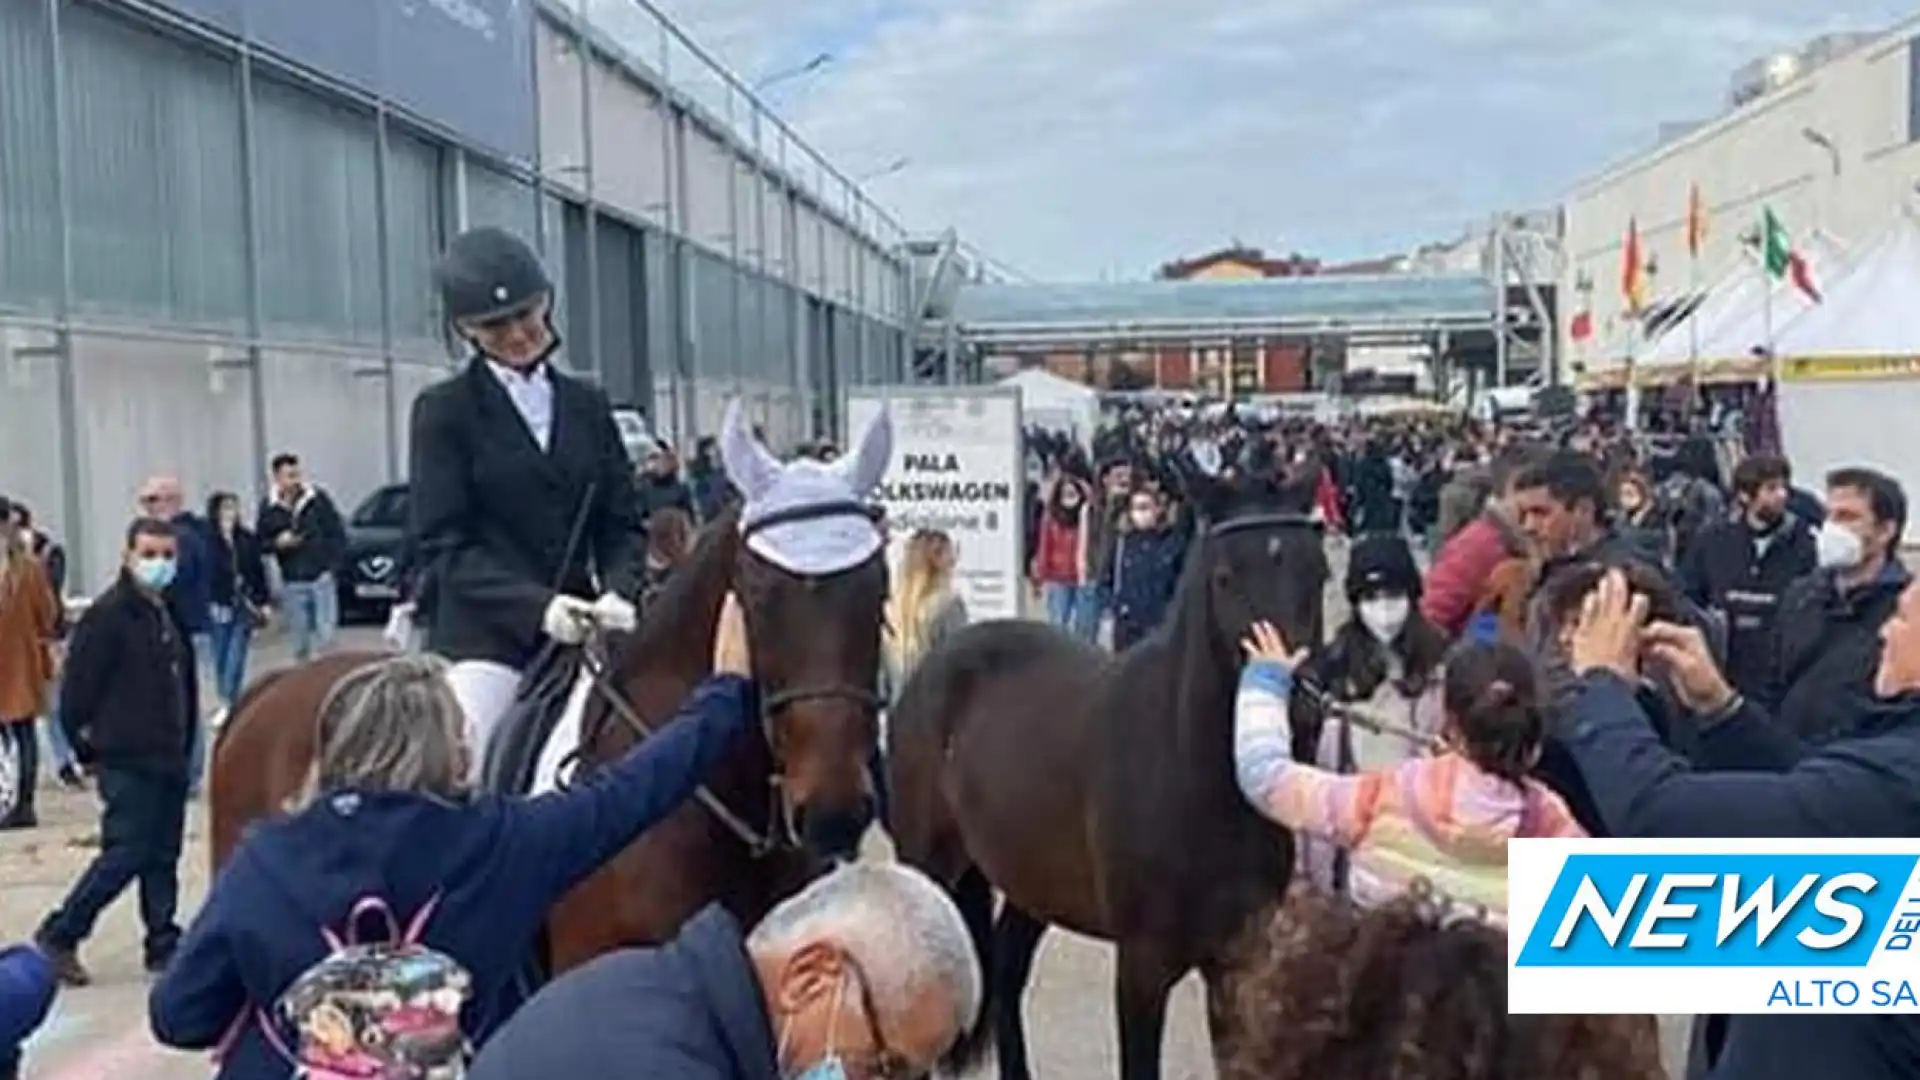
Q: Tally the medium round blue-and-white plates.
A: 0